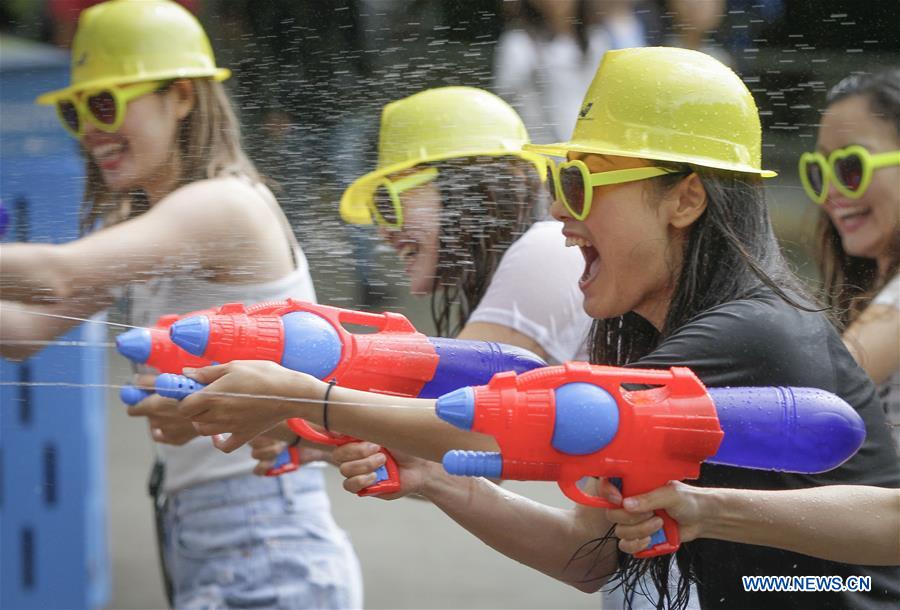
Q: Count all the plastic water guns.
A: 3